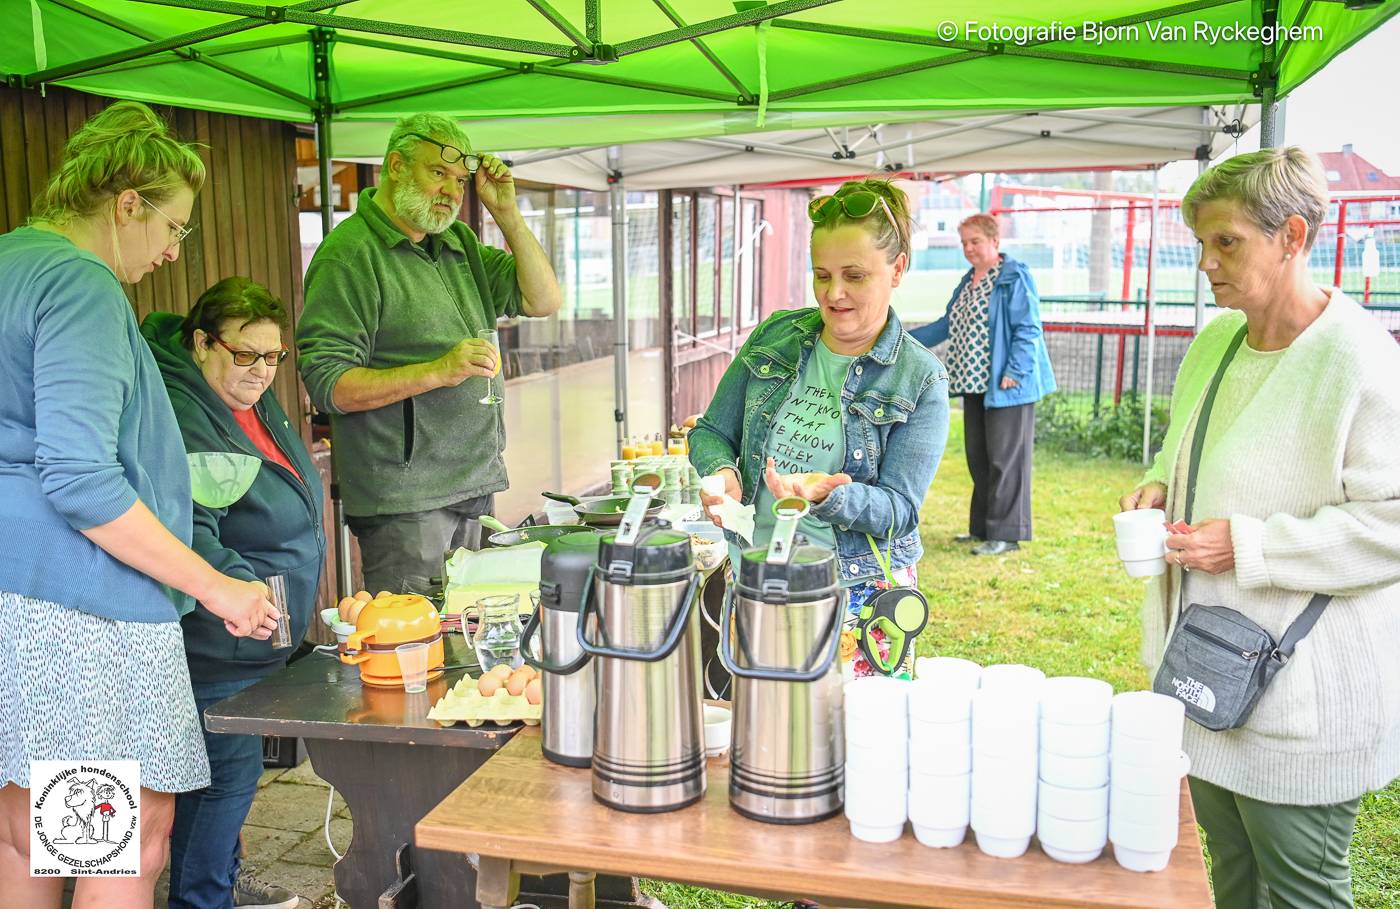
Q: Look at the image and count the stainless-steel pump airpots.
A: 3